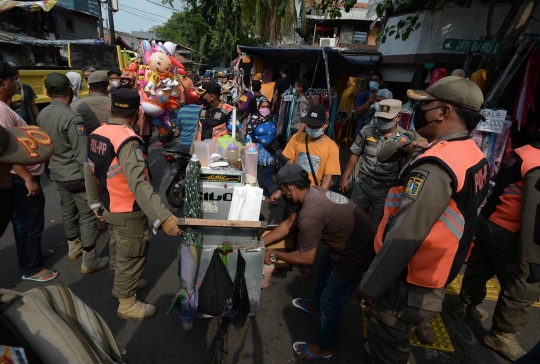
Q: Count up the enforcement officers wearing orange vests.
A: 4